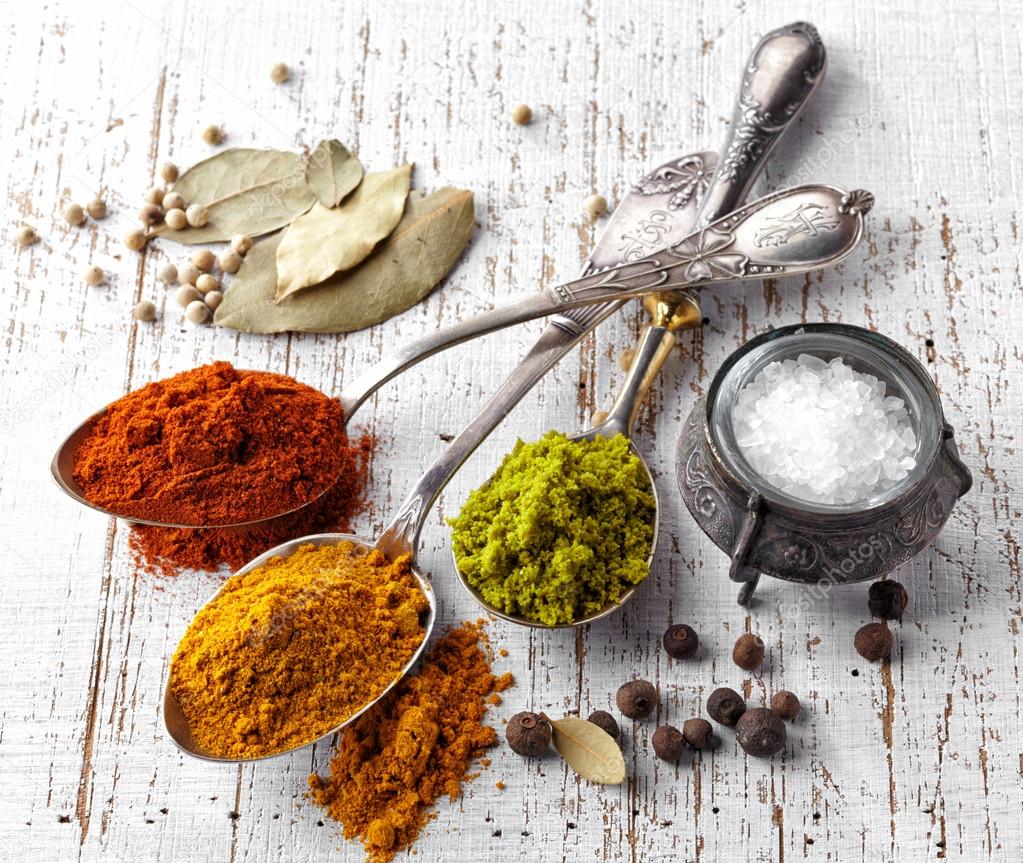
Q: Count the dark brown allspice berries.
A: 12